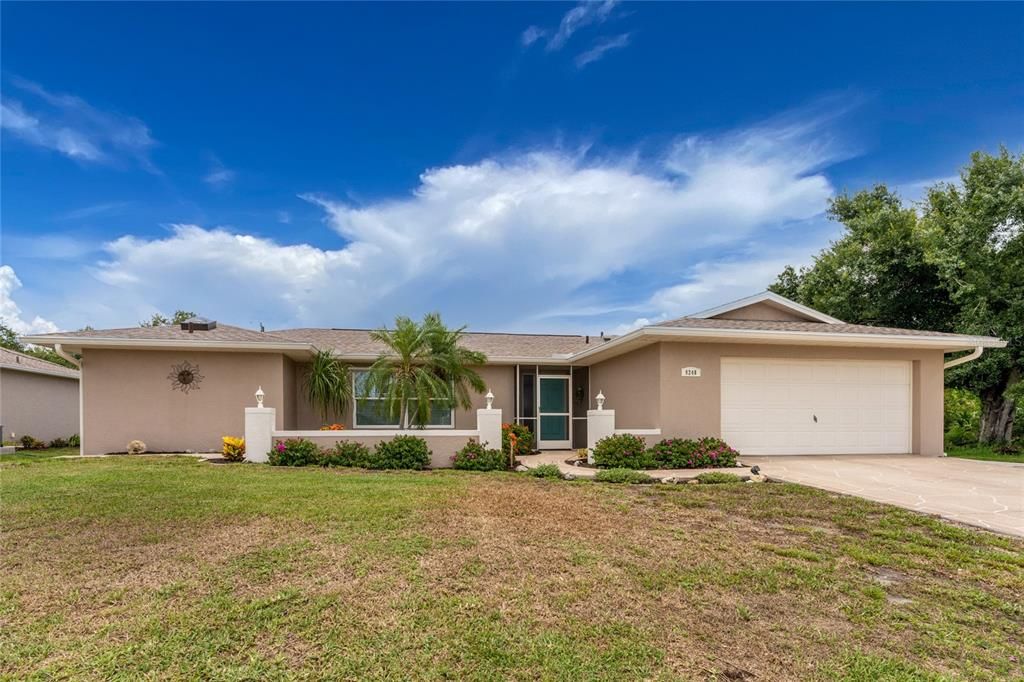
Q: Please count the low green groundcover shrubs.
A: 3